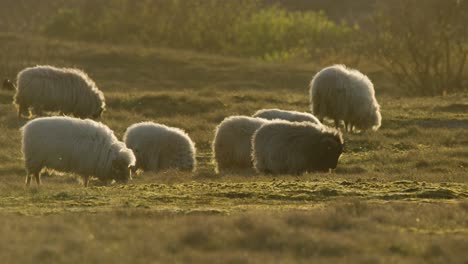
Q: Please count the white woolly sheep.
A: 7